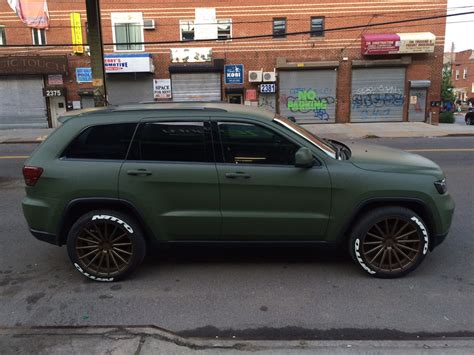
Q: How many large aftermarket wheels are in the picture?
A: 2